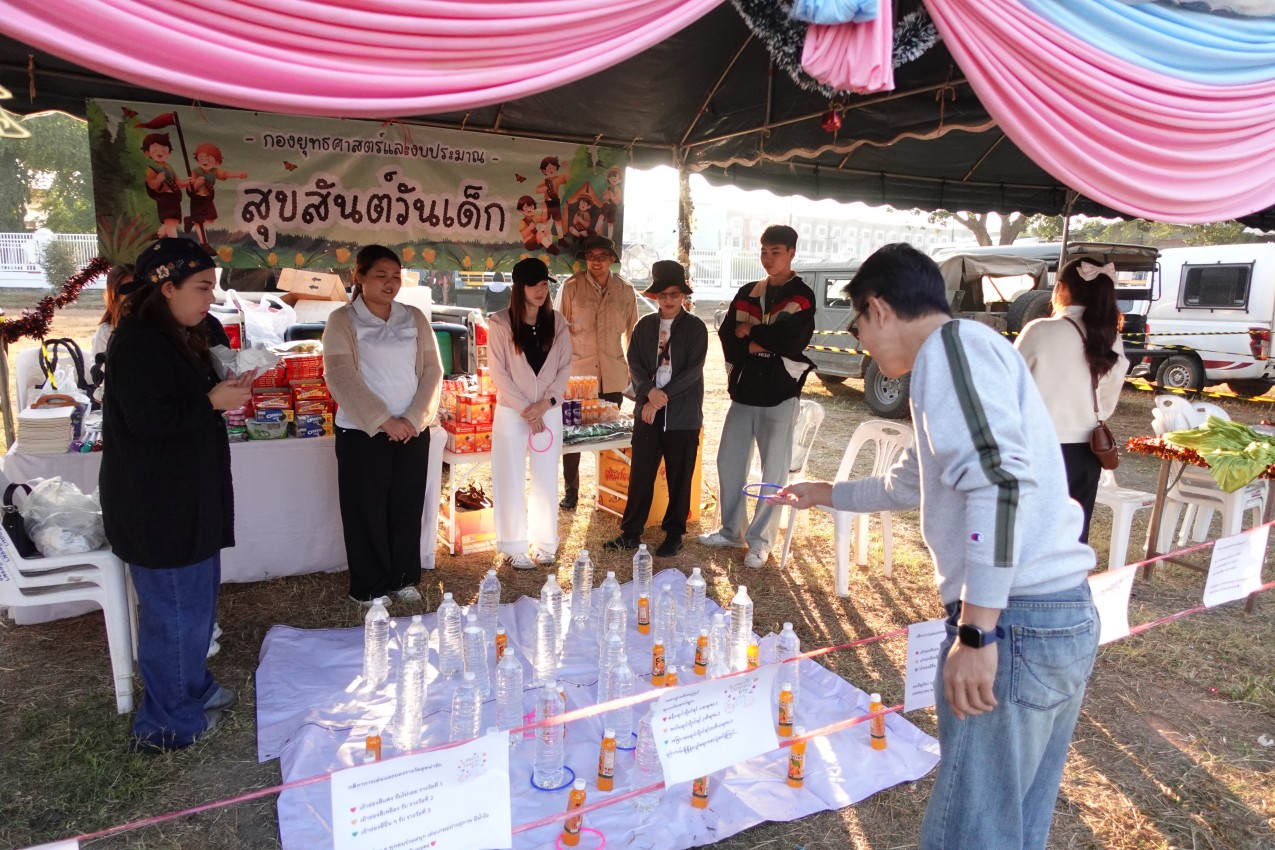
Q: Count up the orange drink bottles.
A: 14